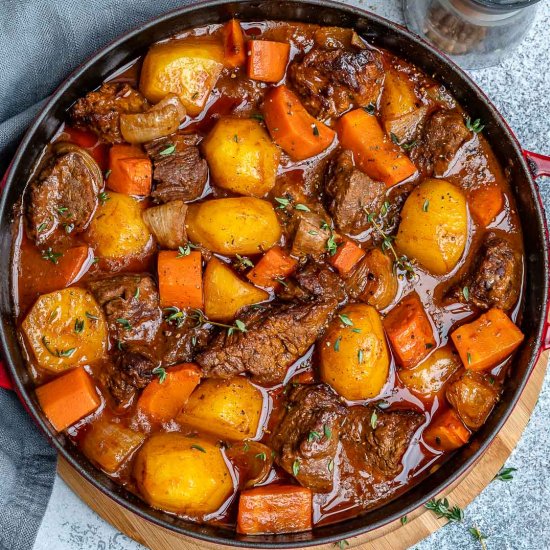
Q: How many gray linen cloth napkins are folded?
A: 1